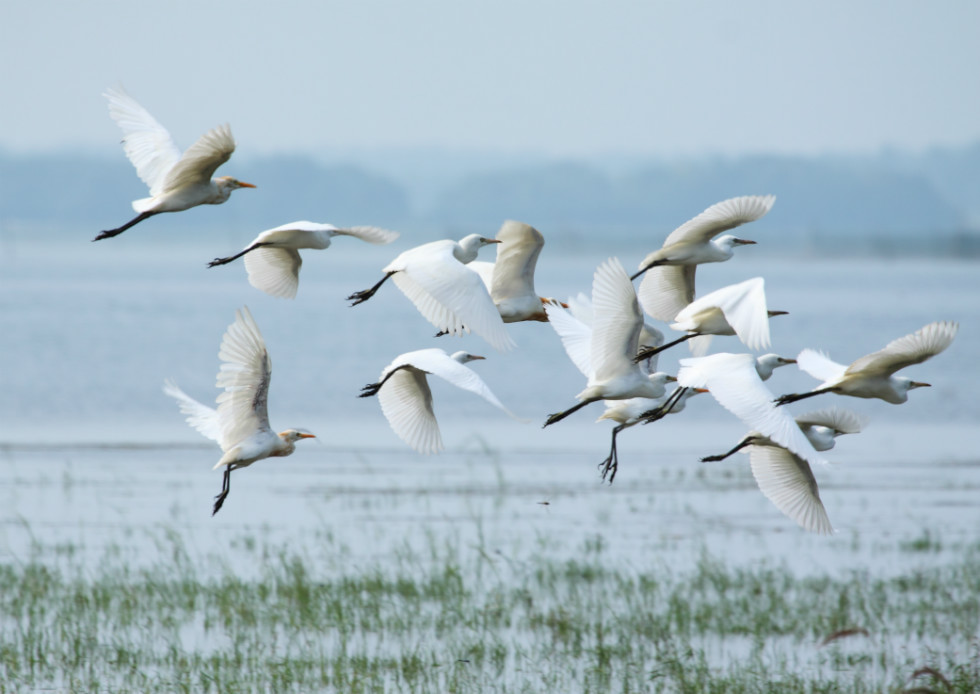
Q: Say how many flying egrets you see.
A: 13